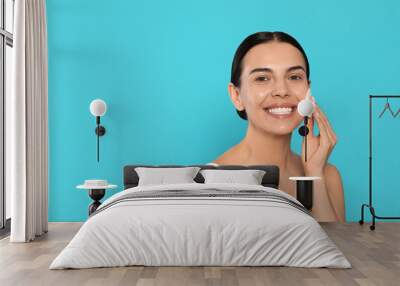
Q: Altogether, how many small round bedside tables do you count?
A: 2